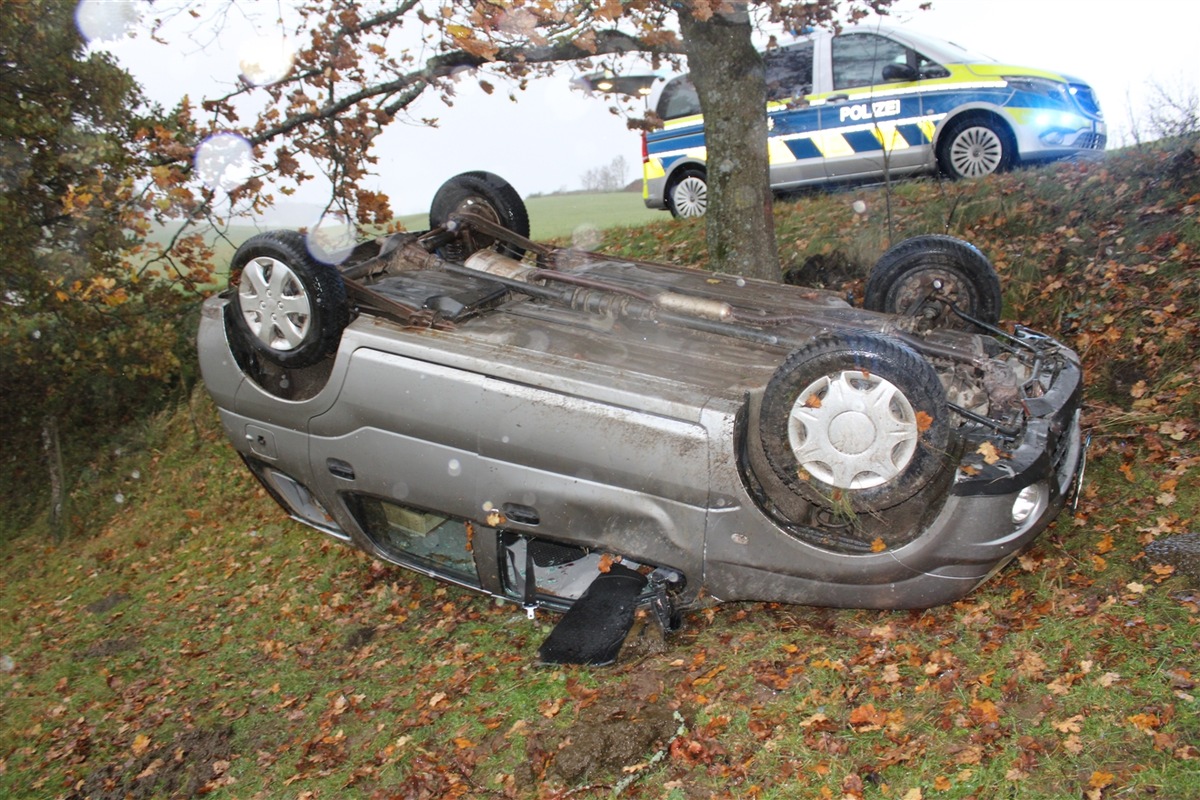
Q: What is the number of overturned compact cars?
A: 1